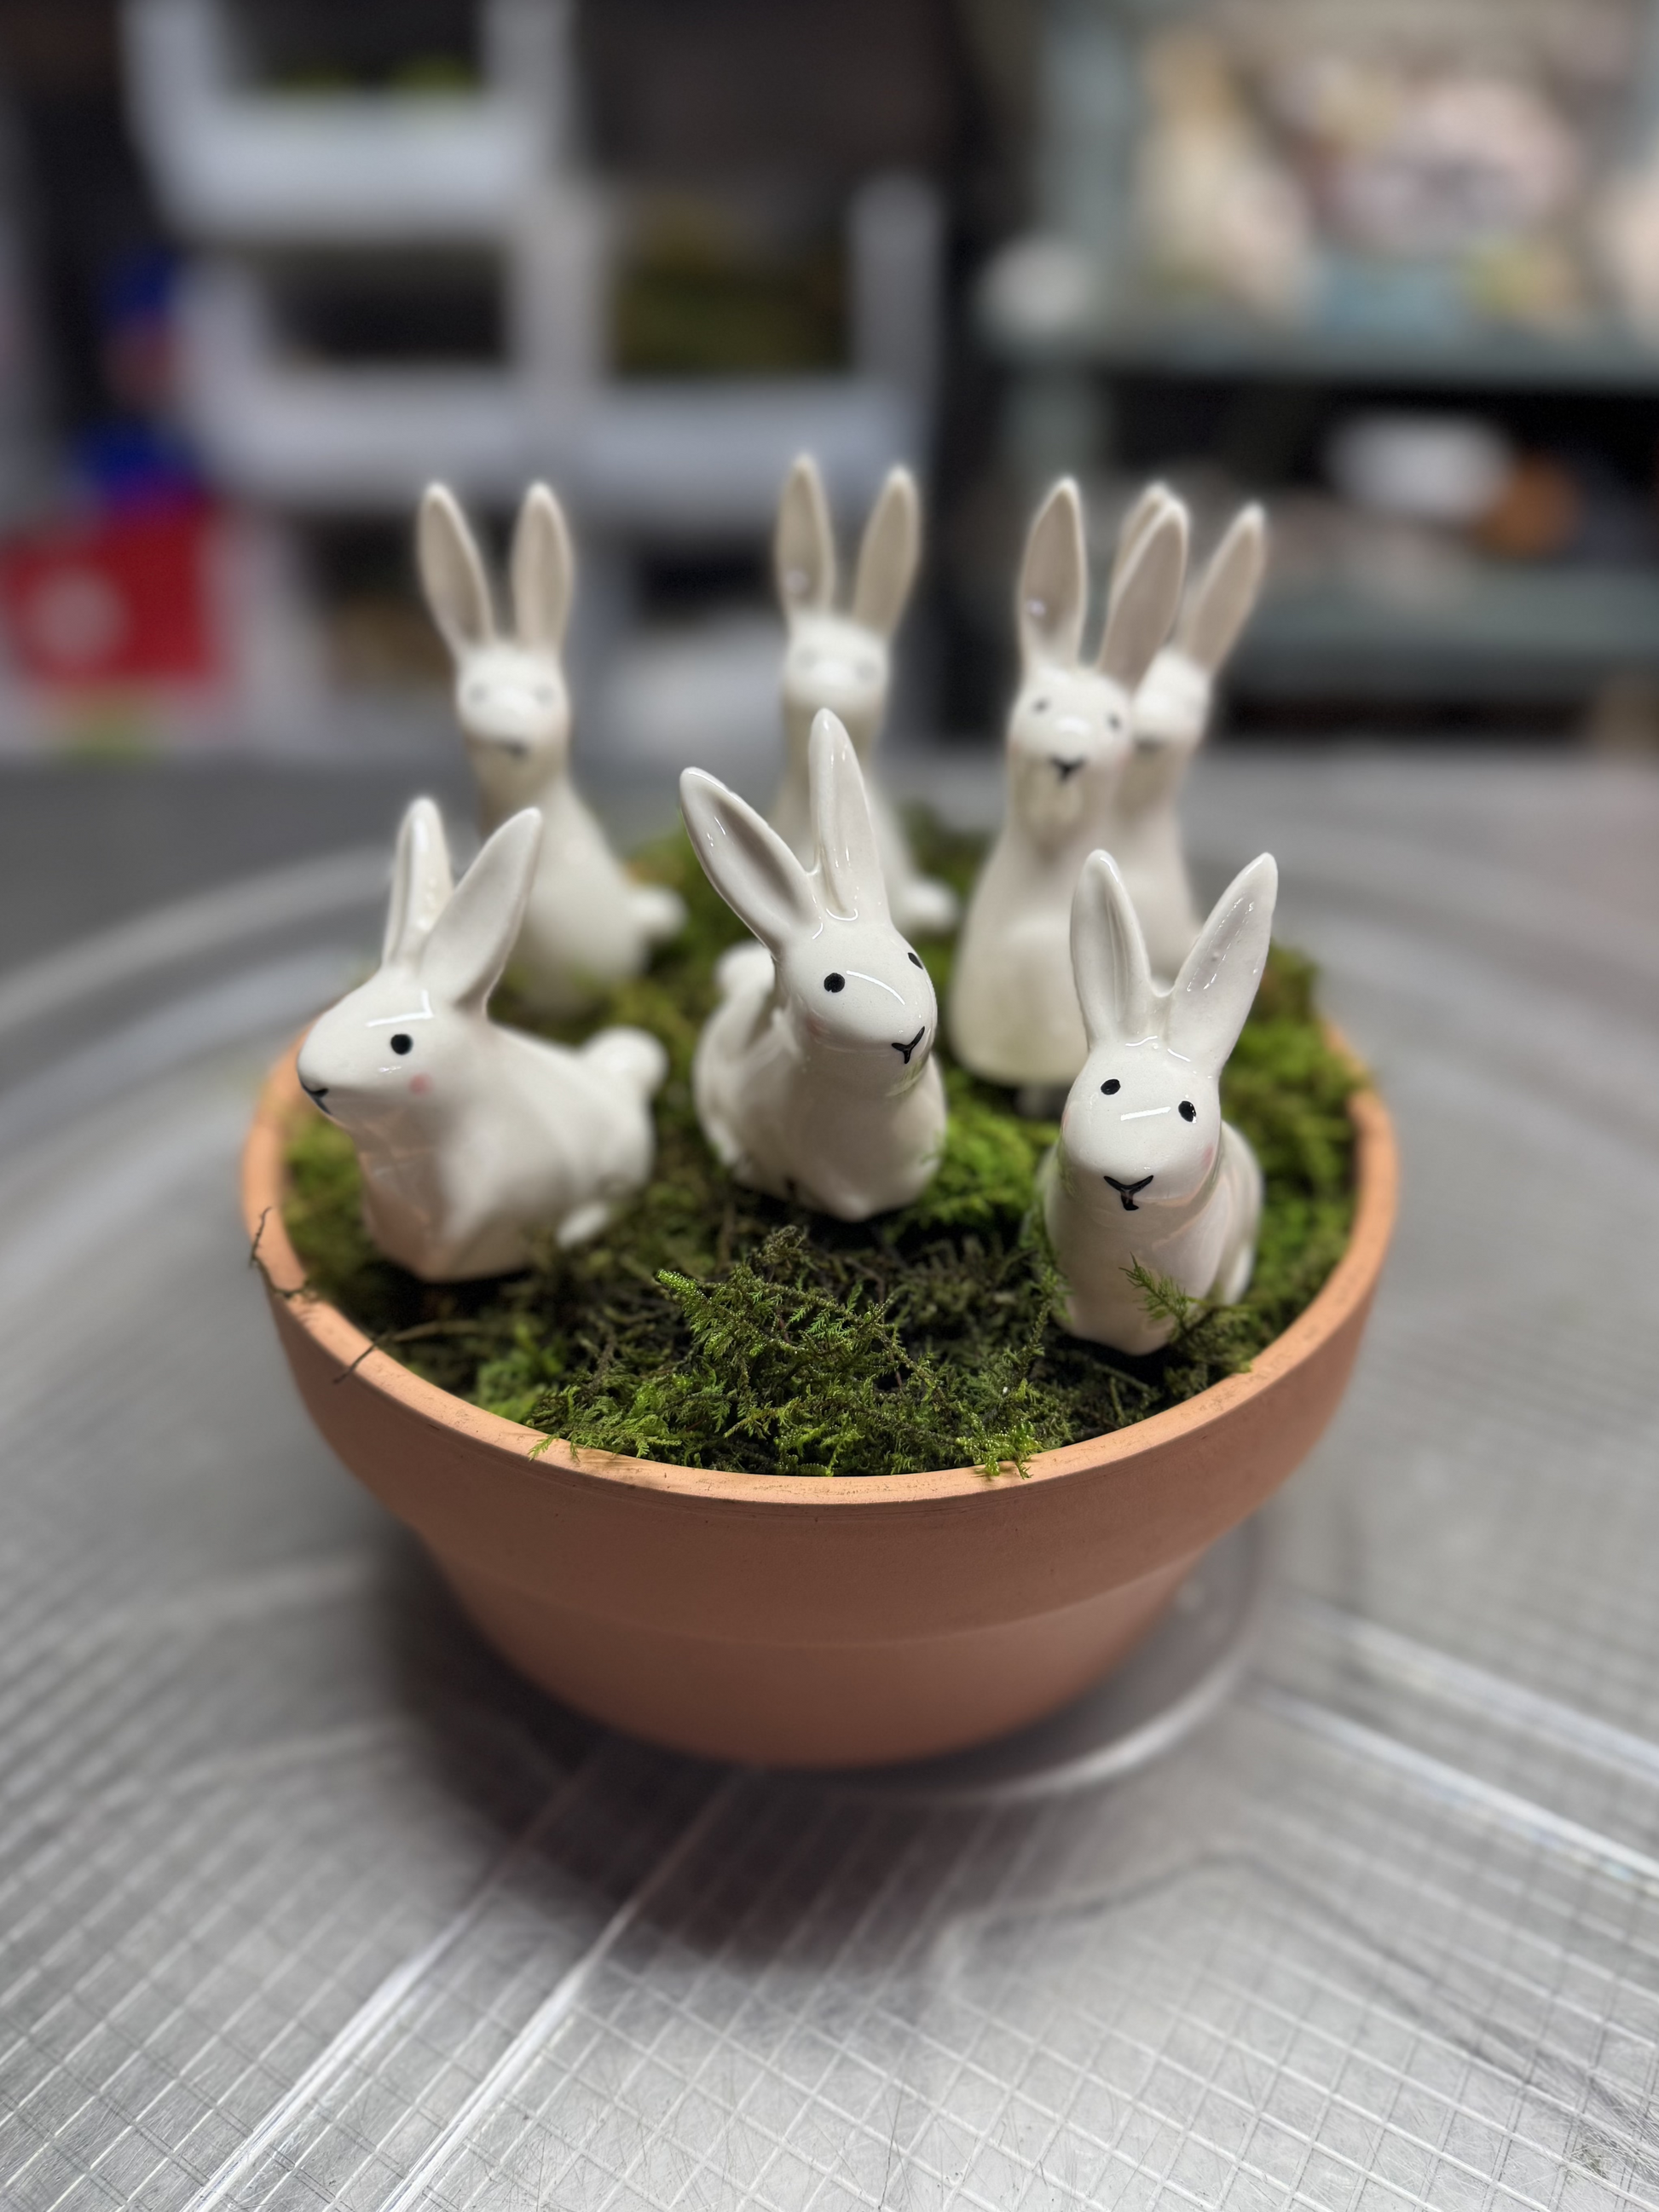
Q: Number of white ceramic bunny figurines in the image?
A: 7